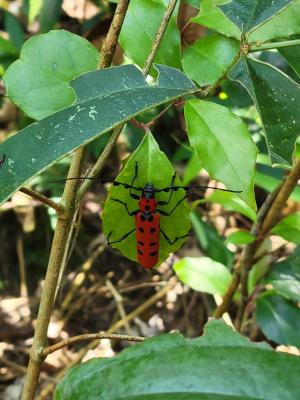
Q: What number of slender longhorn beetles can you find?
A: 1